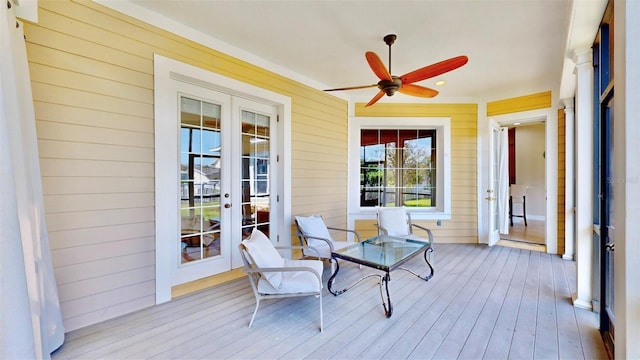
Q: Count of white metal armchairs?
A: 3